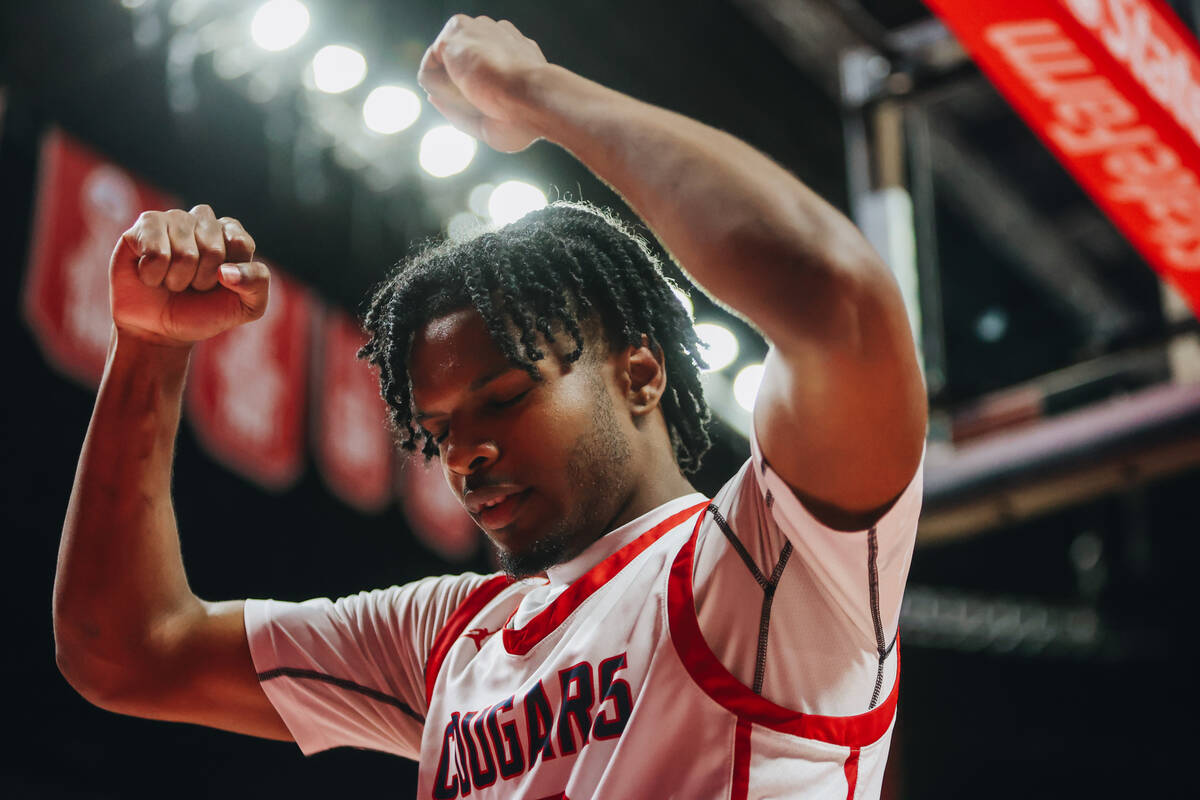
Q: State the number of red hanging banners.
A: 4